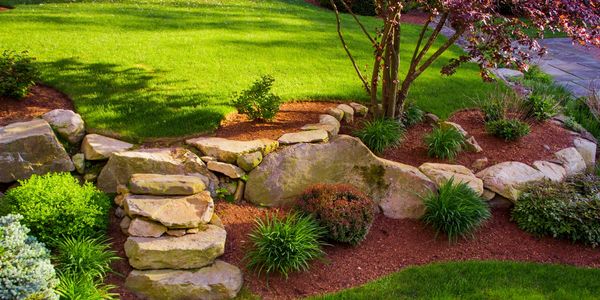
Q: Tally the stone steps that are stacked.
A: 4